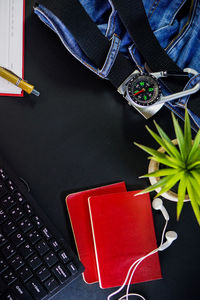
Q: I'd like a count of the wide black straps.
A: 2